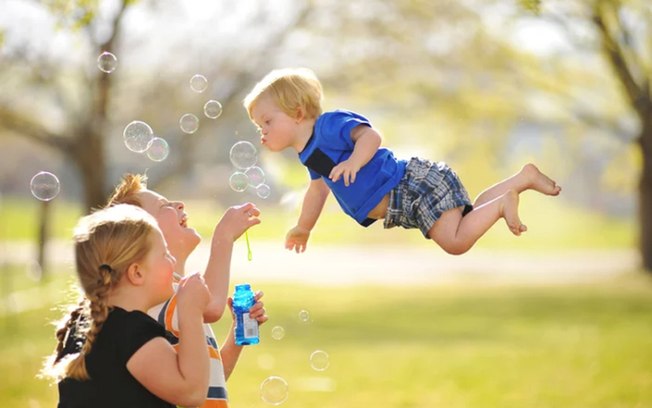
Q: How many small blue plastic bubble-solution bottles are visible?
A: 1